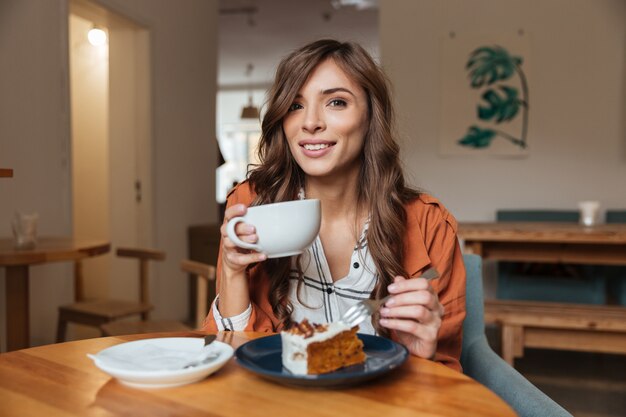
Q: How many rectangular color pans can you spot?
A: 0